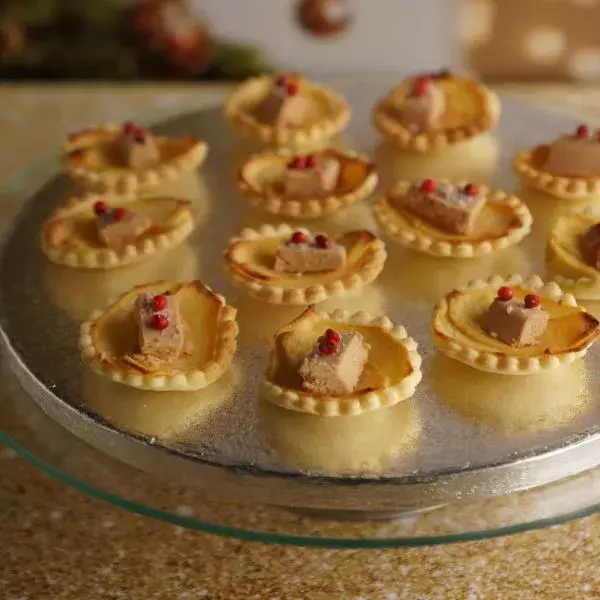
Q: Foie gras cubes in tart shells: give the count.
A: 12